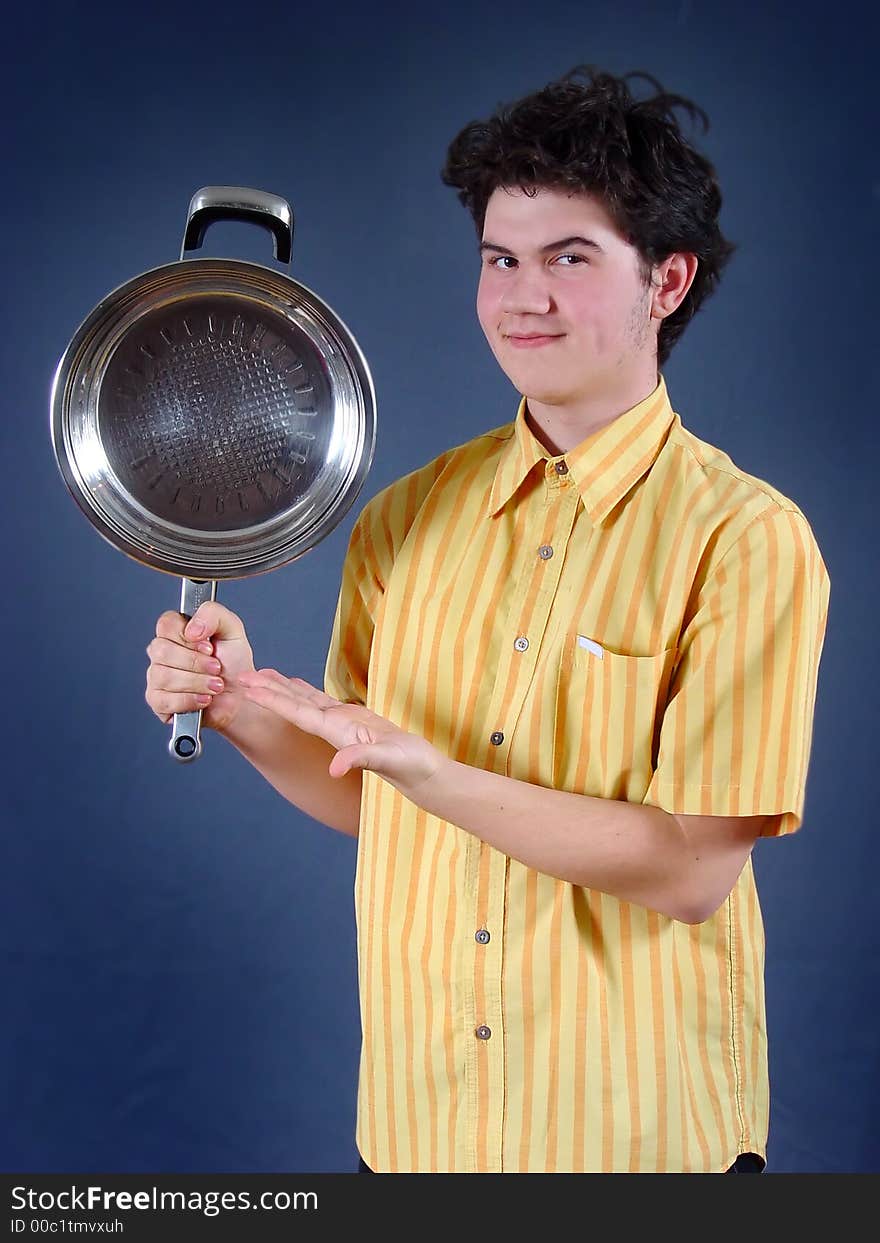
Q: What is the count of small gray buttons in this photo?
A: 6